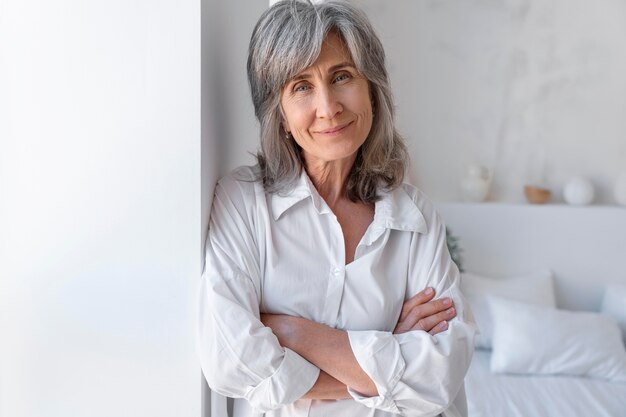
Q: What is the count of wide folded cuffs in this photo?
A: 2